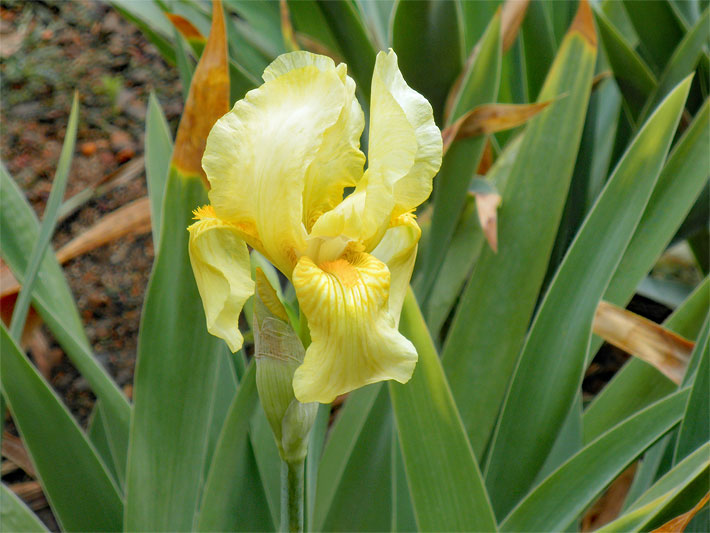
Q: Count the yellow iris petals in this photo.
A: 6